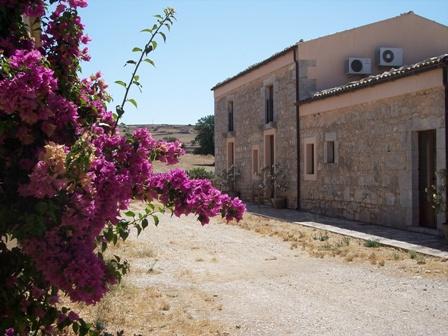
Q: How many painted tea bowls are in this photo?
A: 0